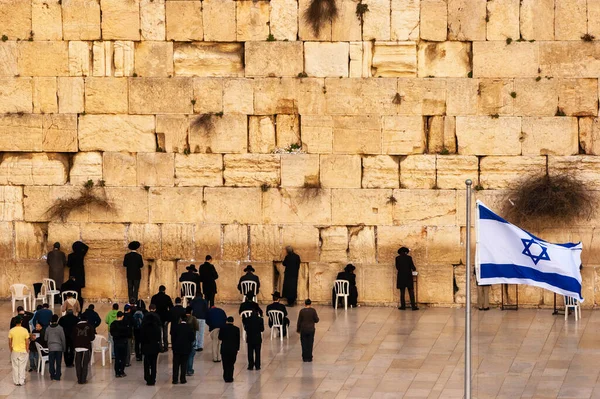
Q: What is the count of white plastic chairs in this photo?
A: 12